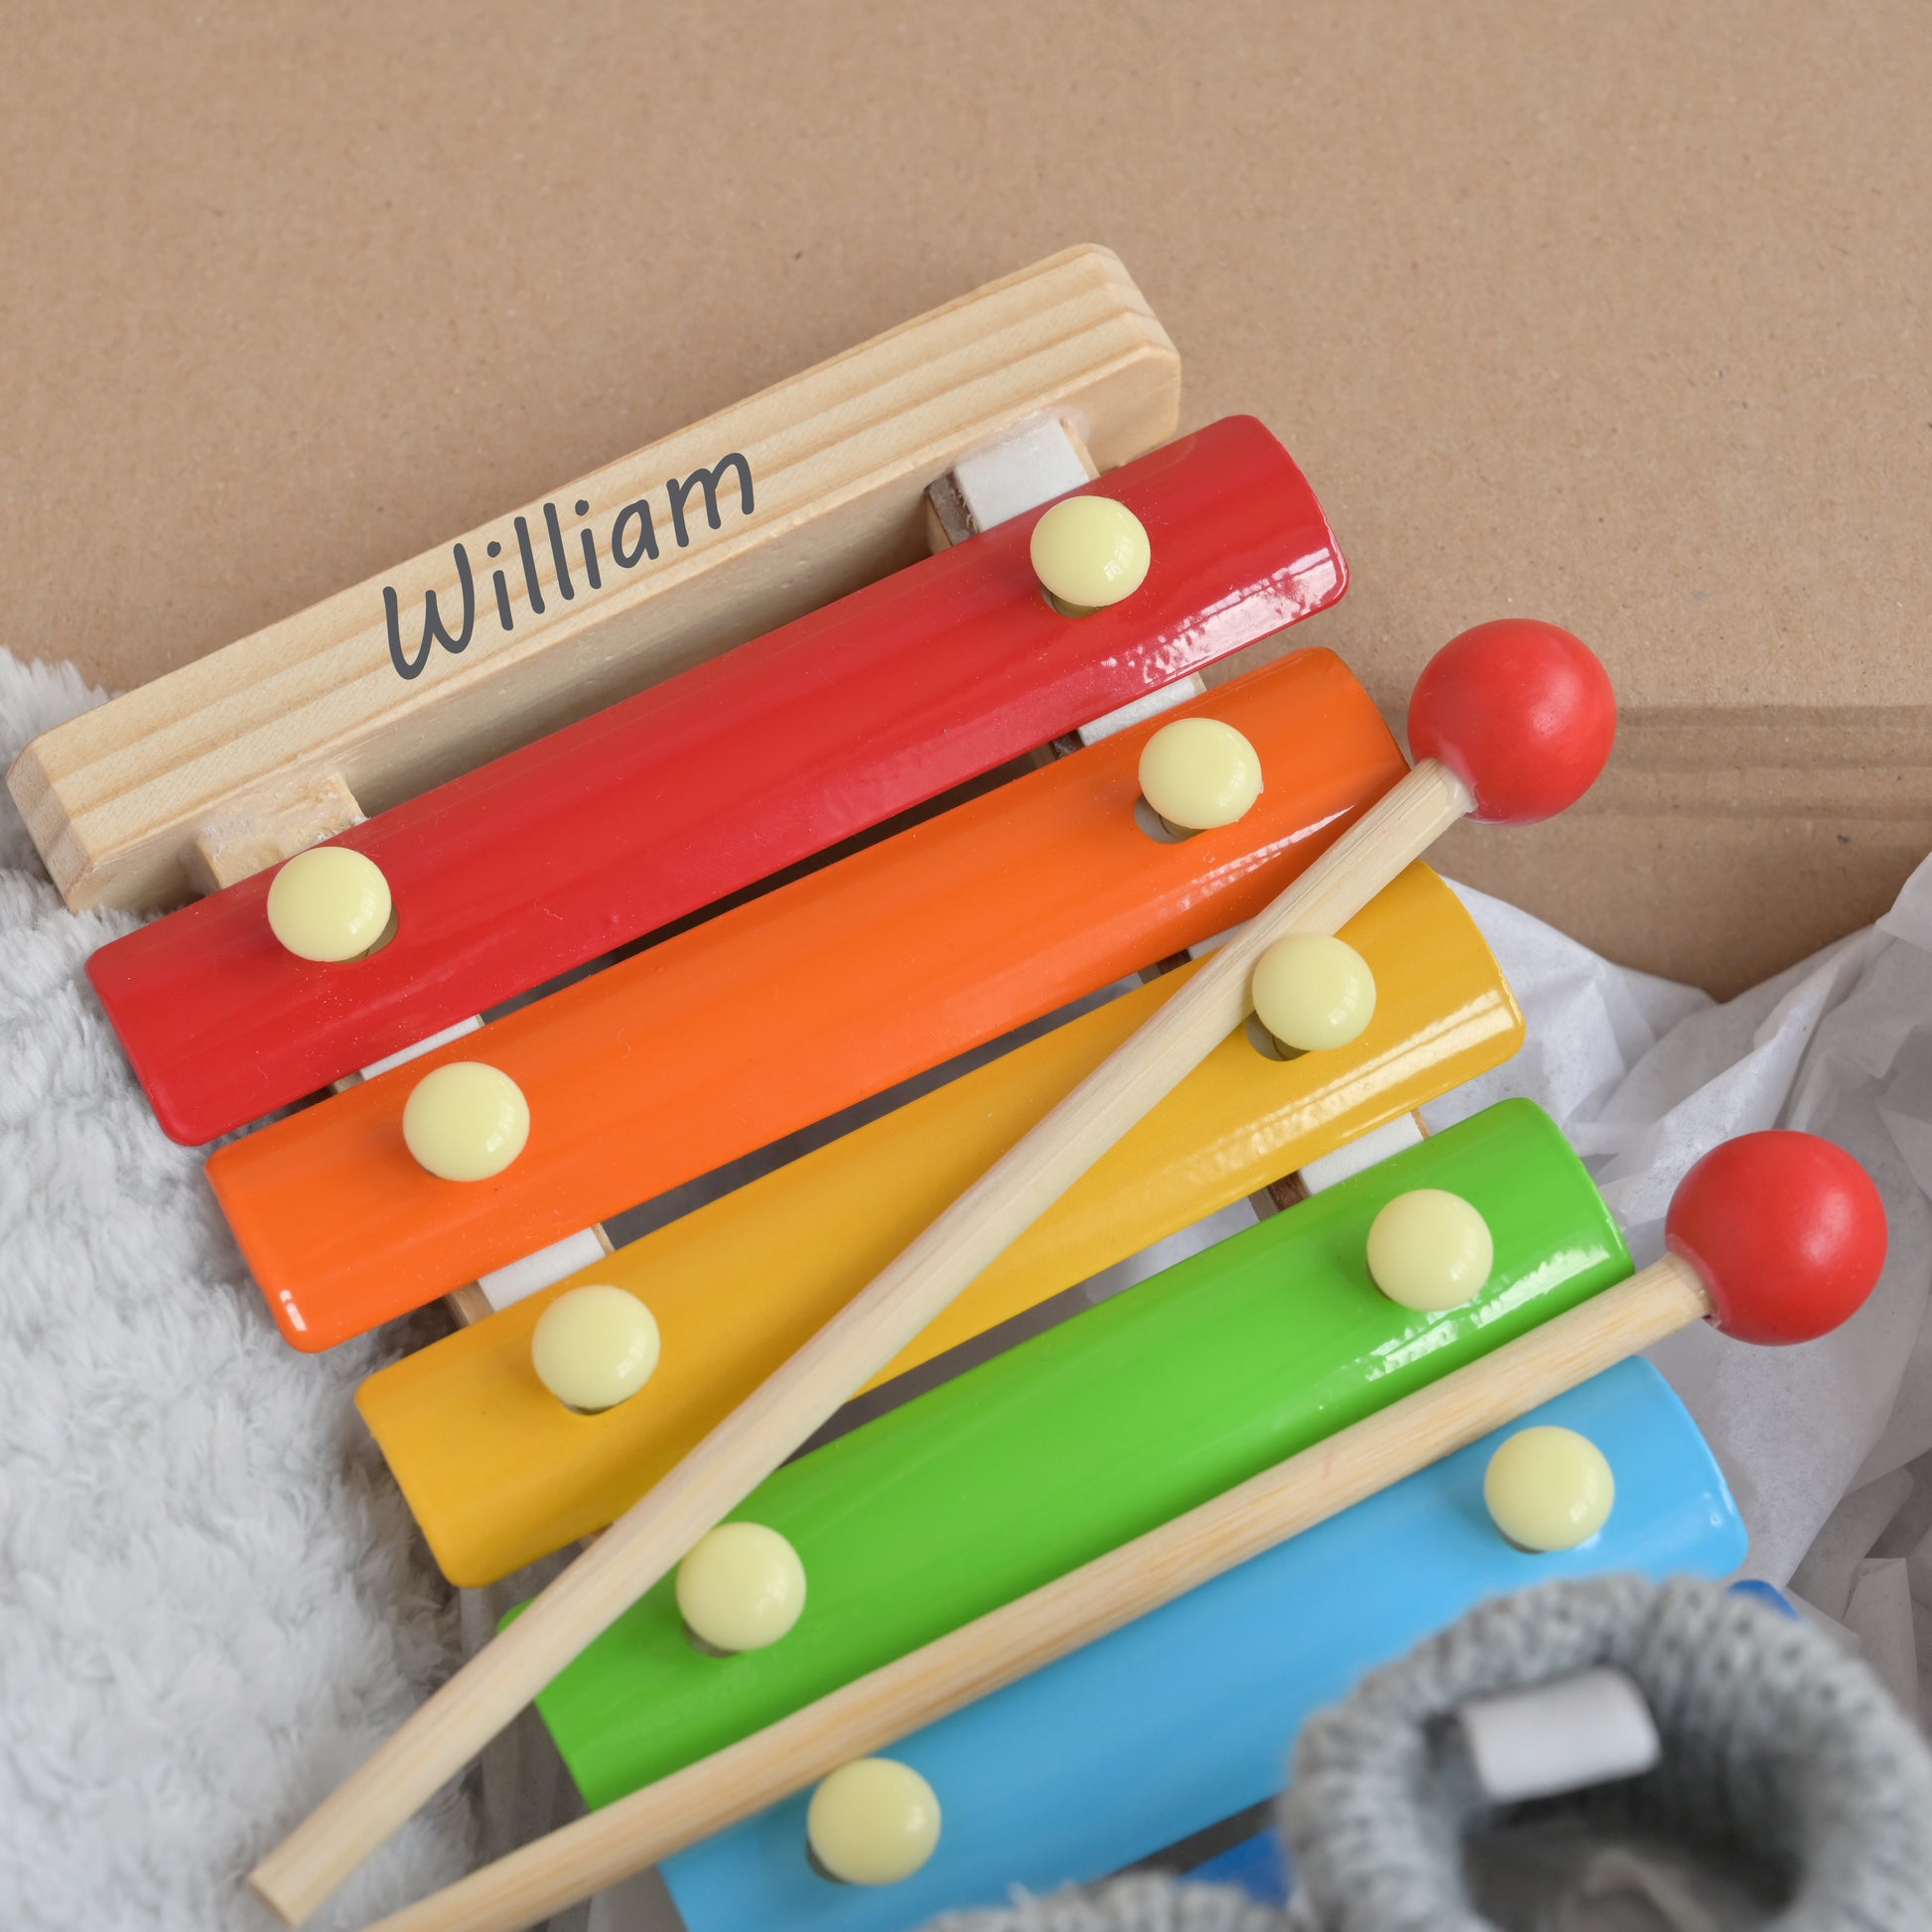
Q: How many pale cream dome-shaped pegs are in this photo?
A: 10